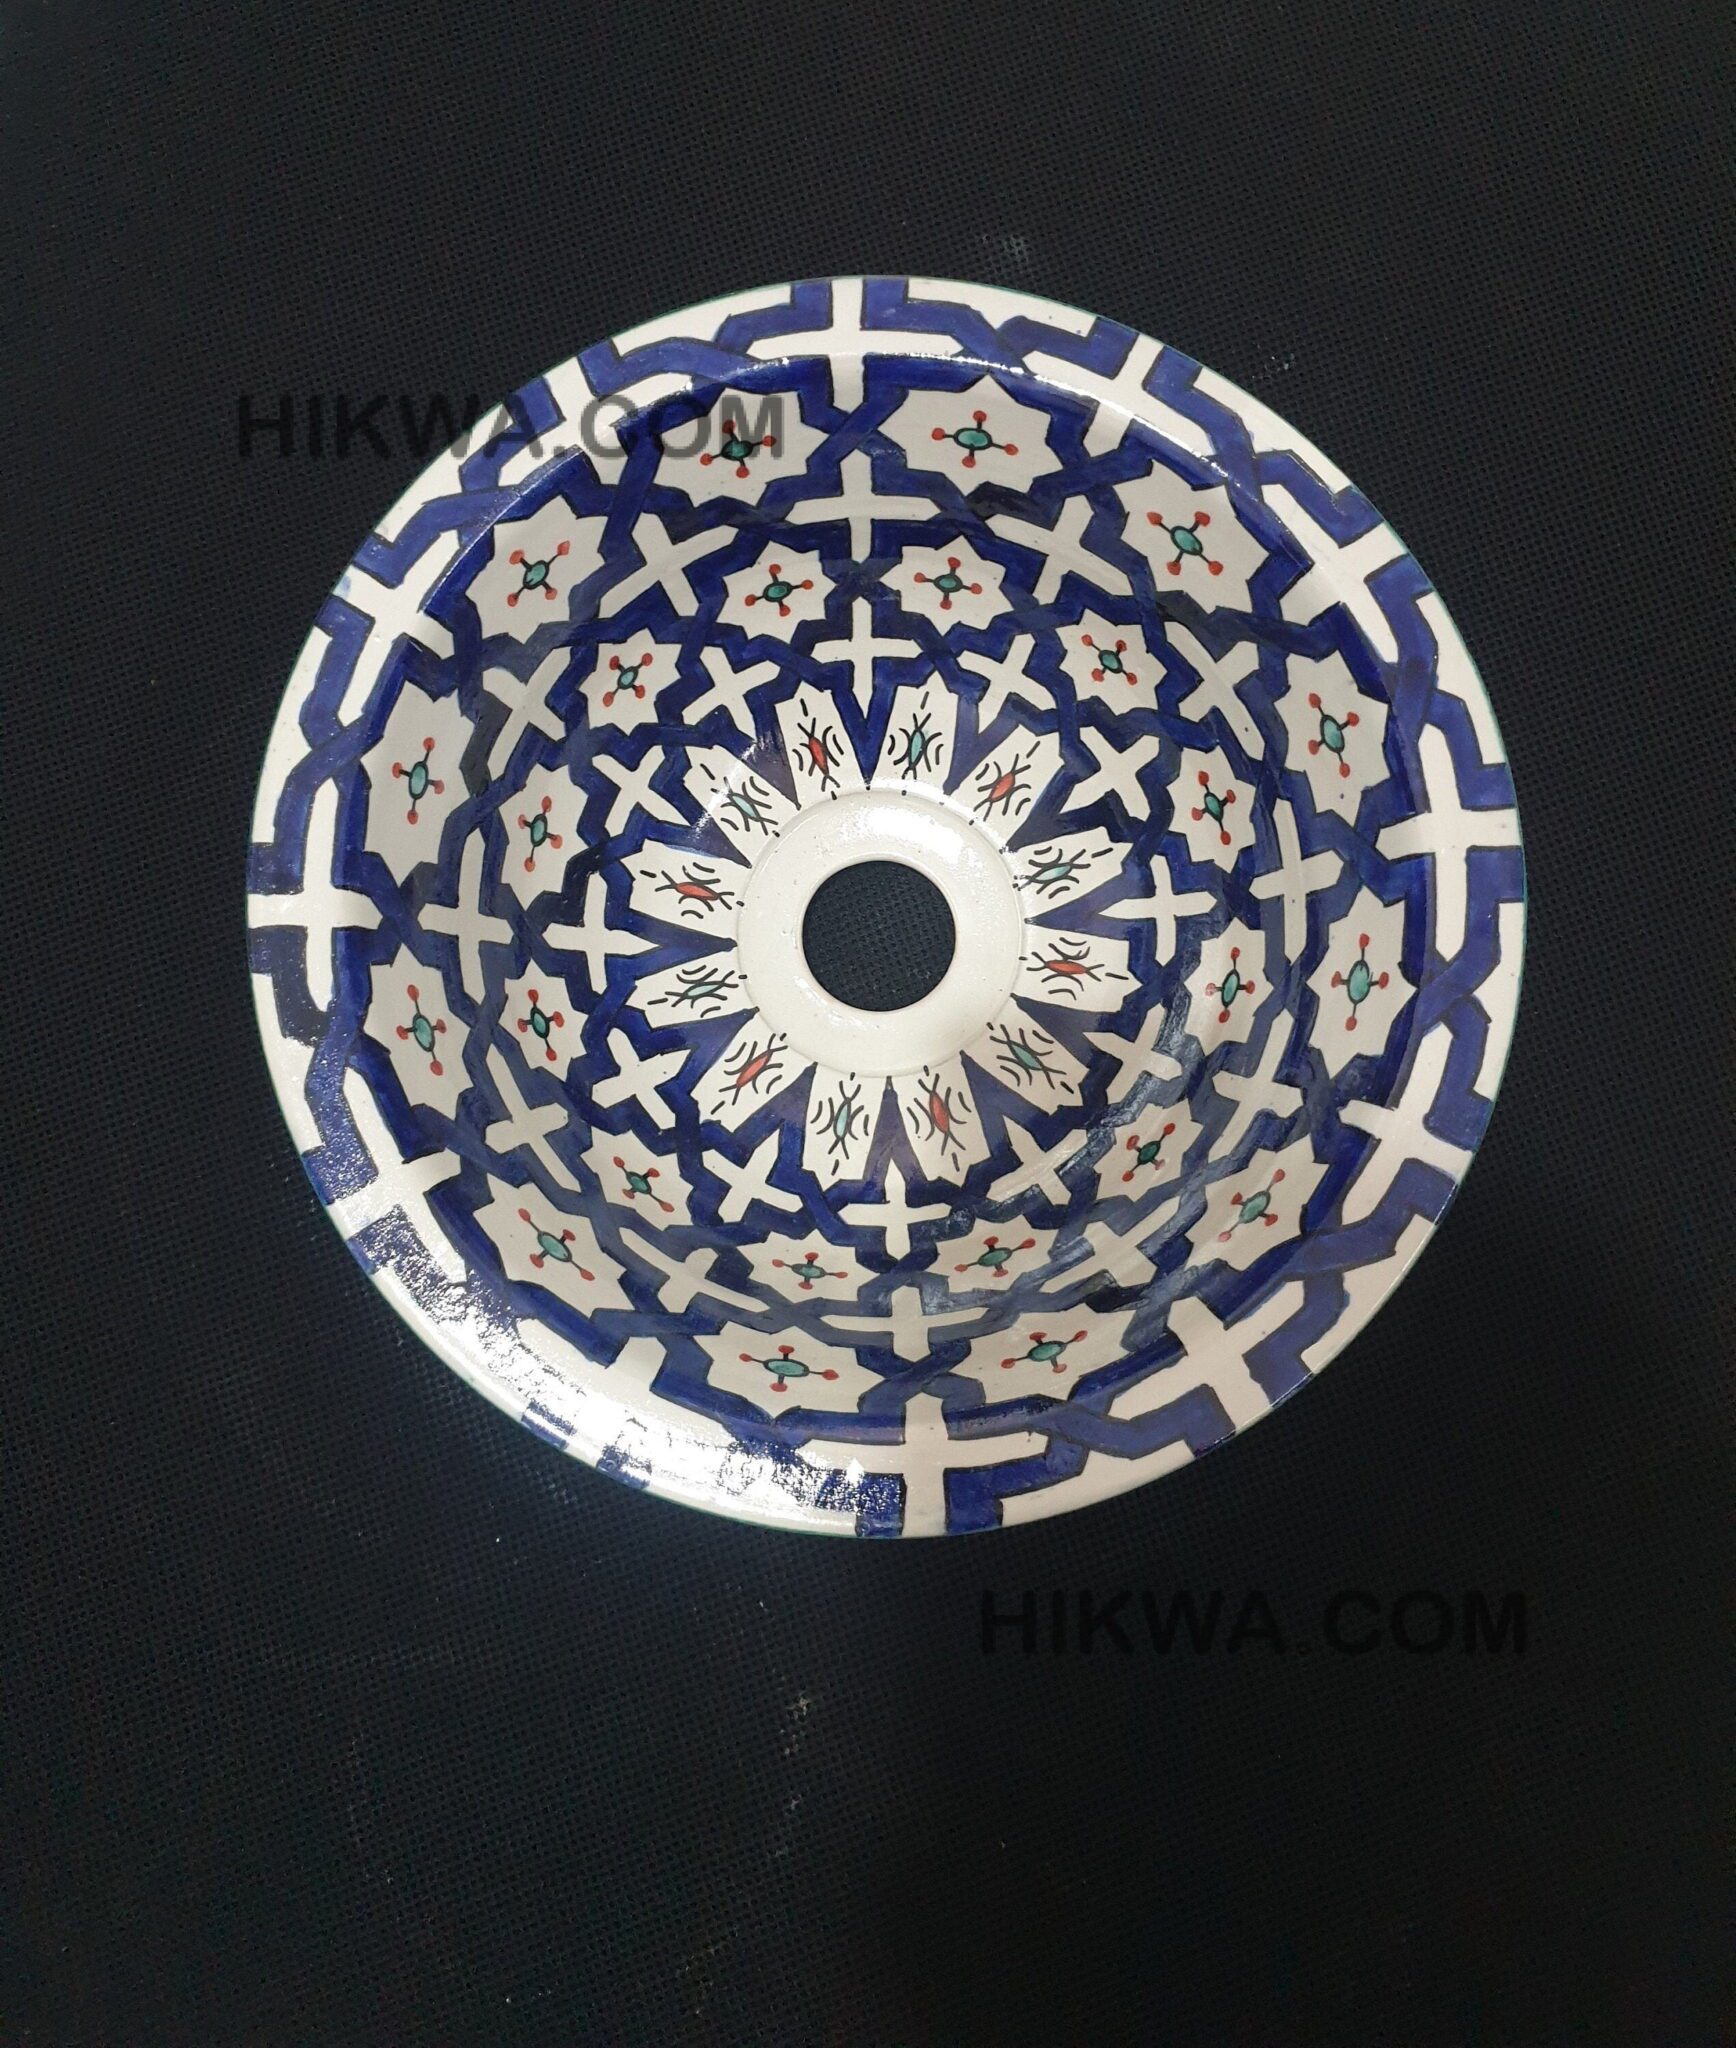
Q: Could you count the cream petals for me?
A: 12